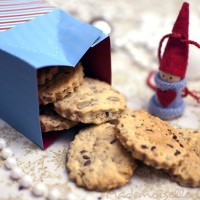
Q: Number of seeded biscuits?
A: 7